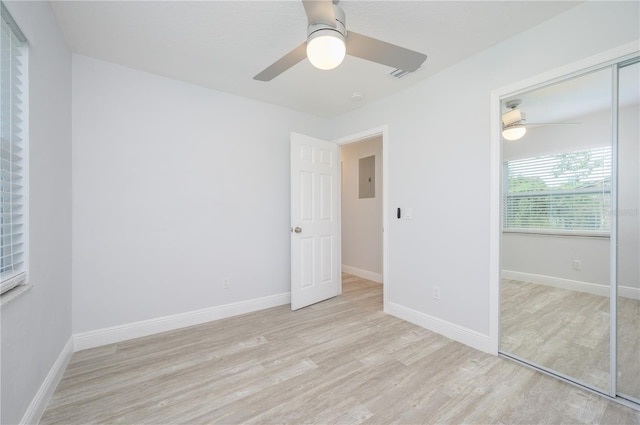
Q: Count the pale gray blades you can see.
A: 3